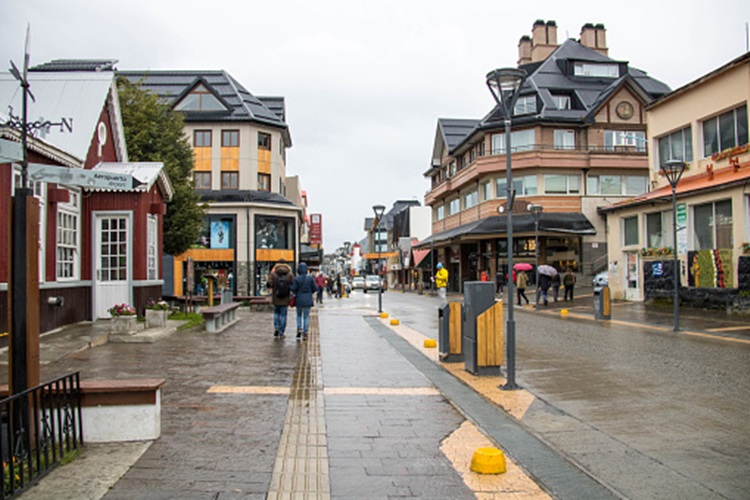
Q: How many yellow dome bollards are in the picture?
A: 5